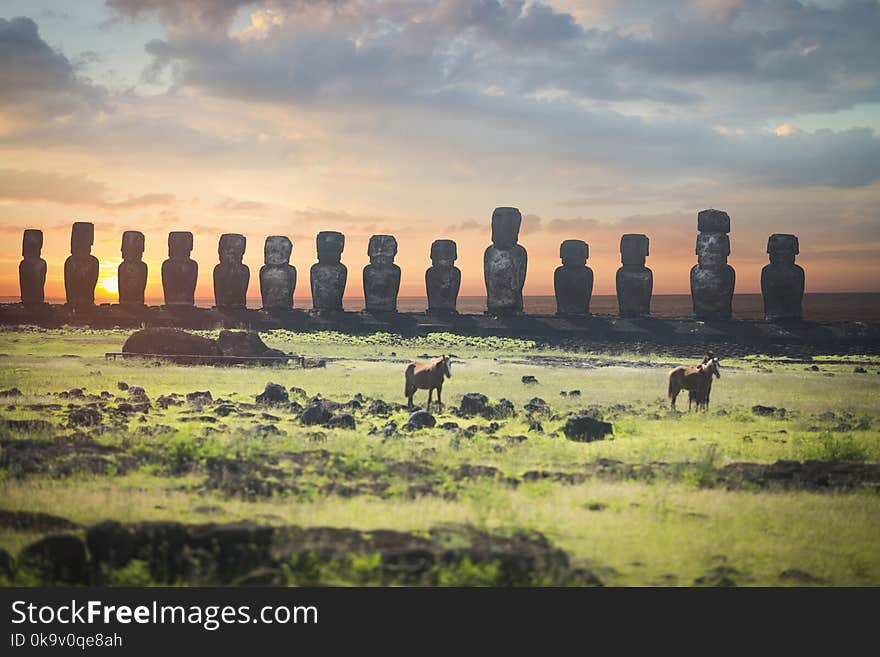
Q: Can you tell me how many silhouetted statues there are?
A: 14